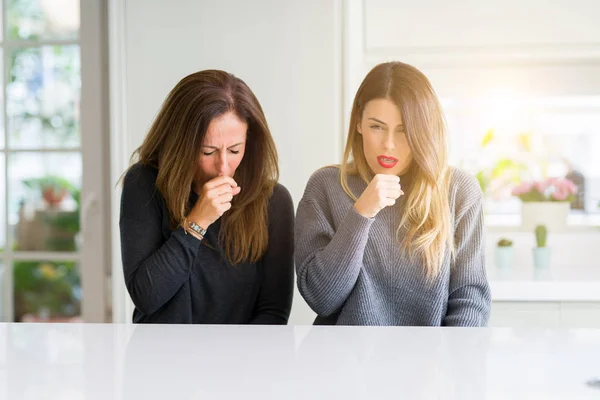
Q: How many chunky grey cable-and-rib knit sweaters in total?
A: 1